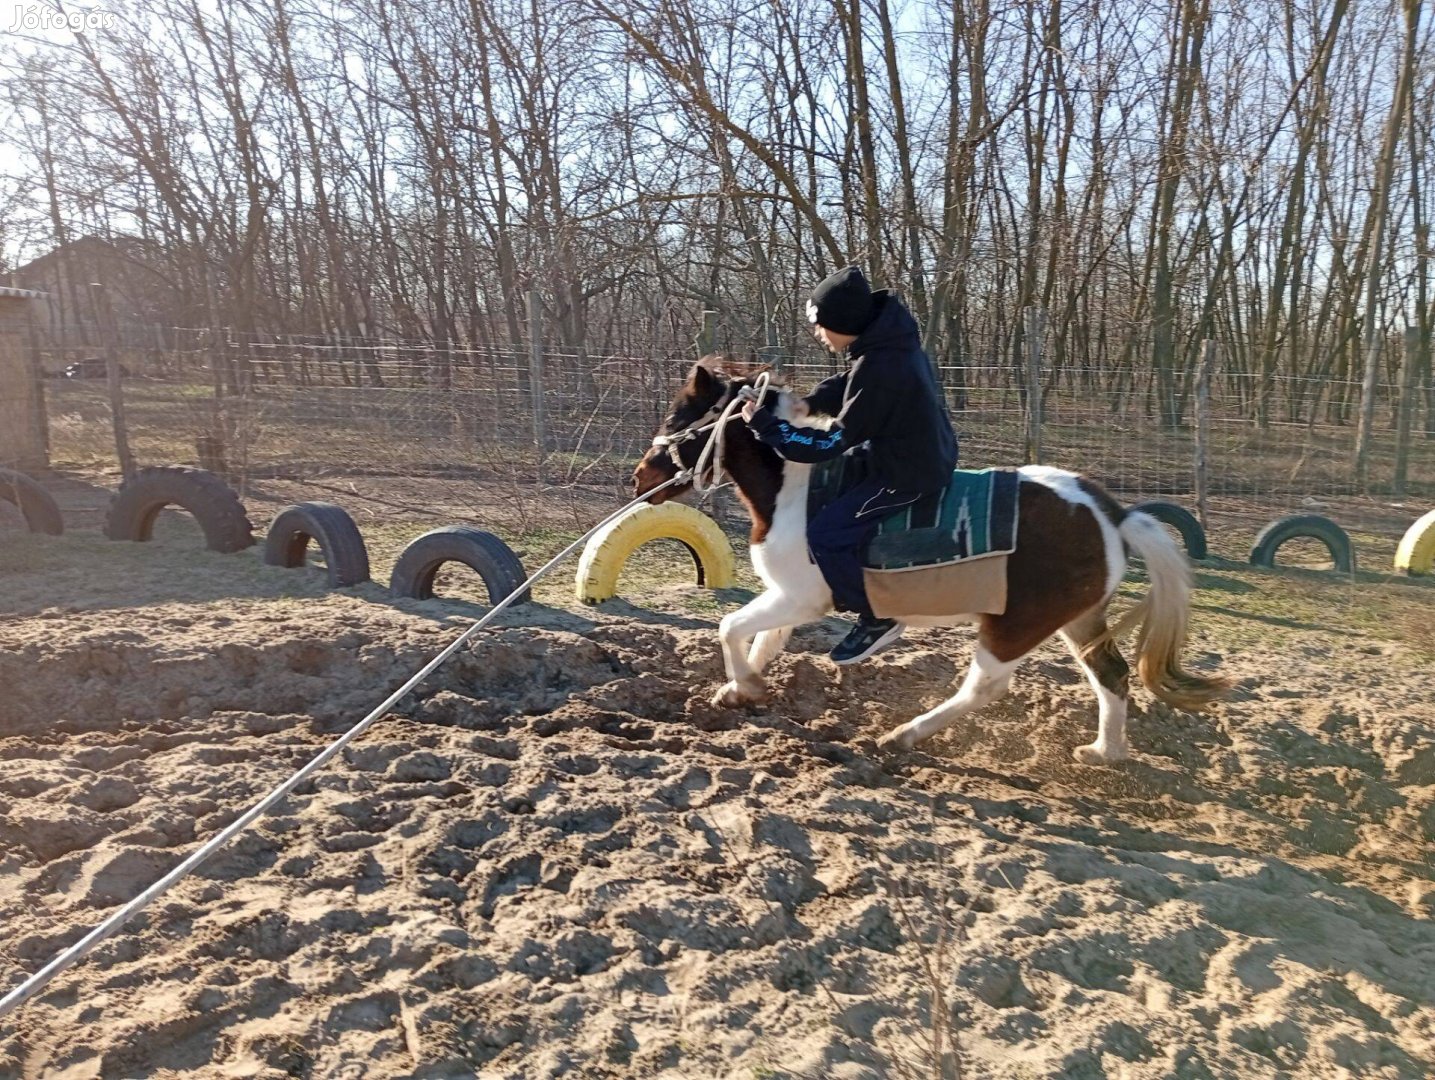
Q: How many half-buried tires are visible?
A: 8